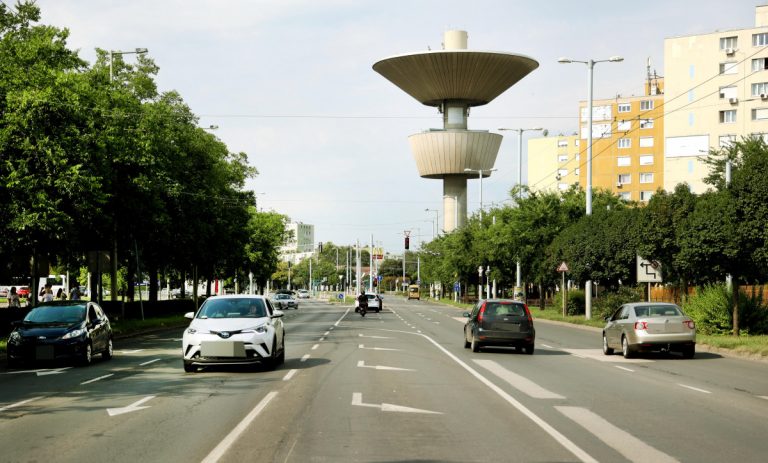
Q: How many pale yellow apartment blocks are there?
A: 2